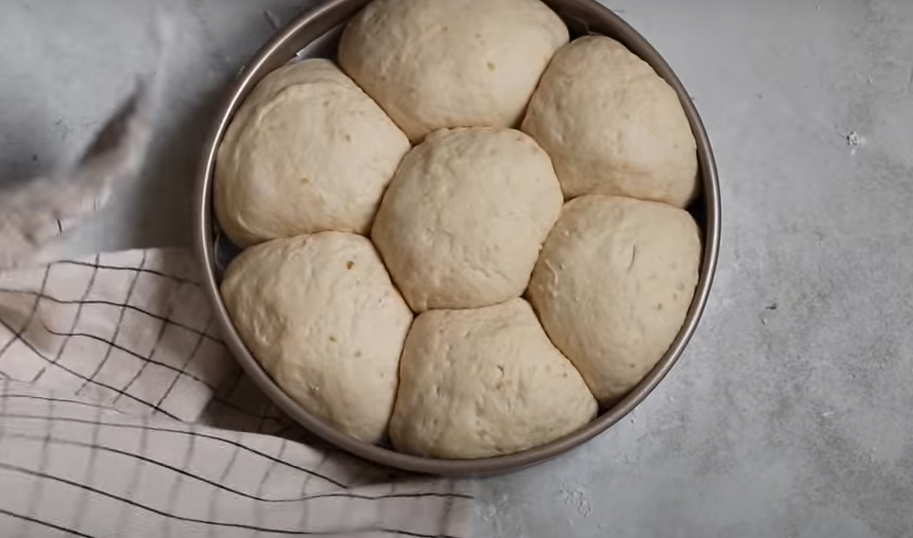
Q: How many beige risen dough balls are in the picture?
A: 7